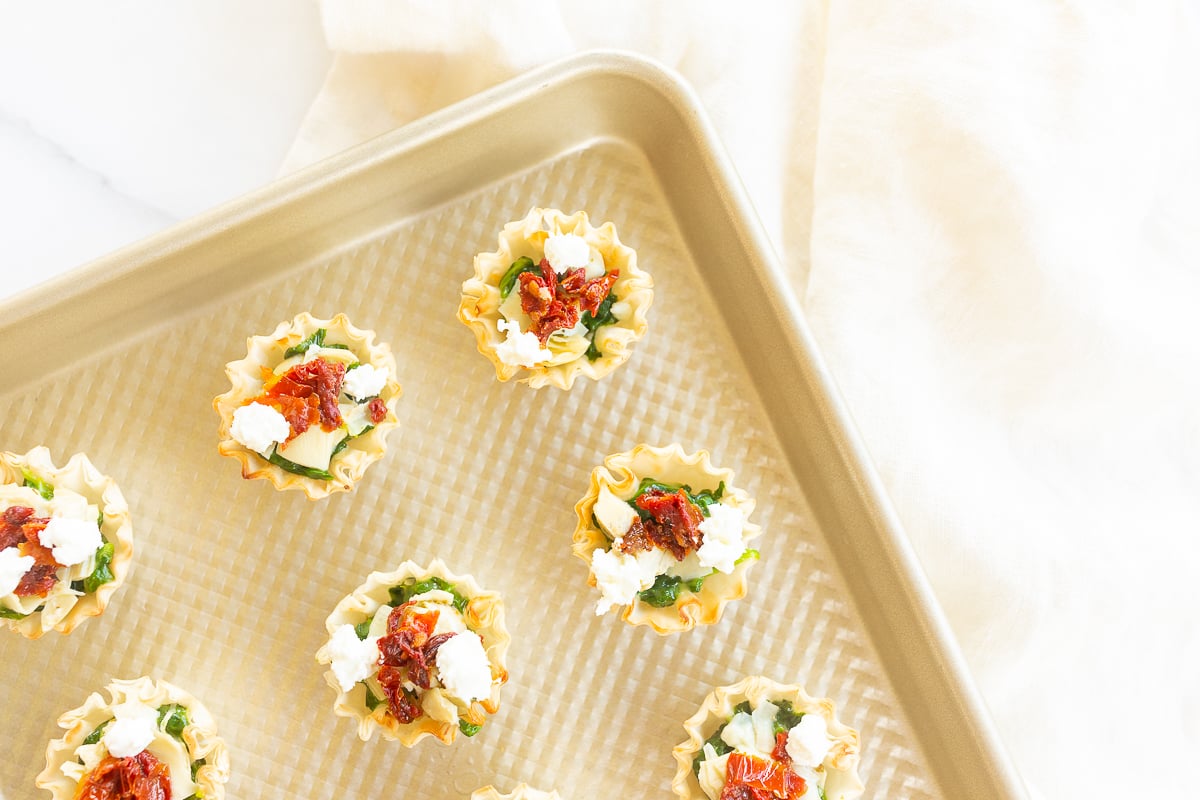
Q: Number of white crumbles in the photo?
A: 12